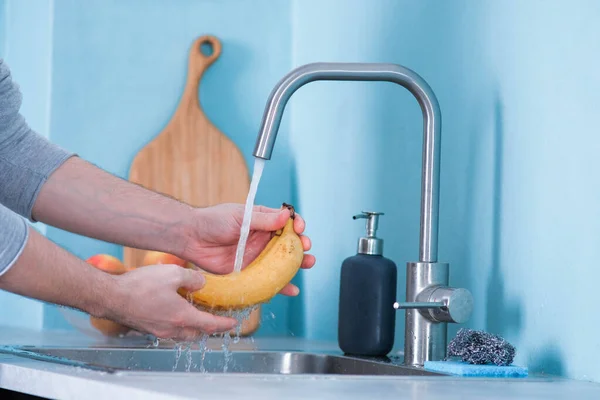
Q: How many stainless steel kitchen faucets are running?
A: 1